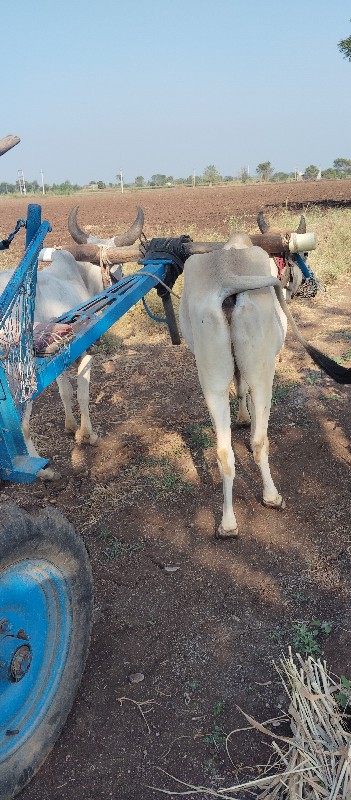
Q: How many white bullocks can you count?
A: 2